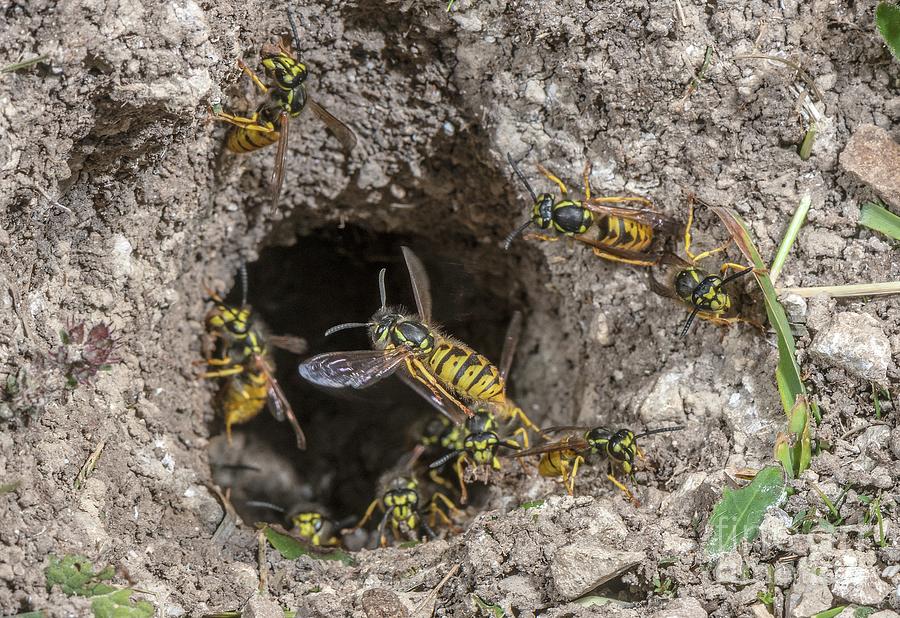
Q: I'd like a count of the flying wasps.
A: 1